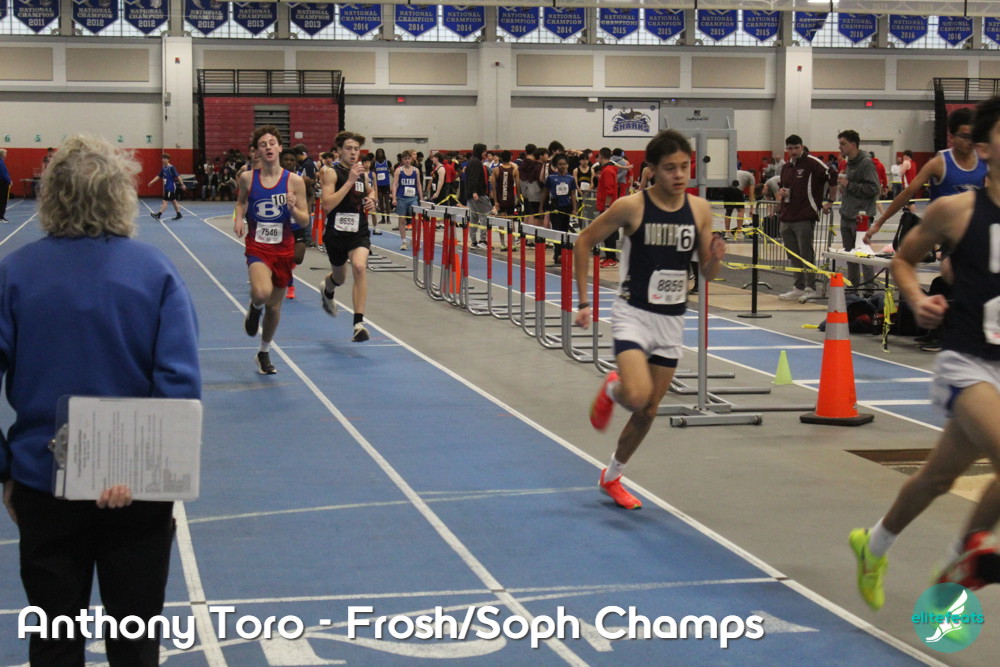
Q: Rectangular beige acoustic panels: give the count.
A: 11